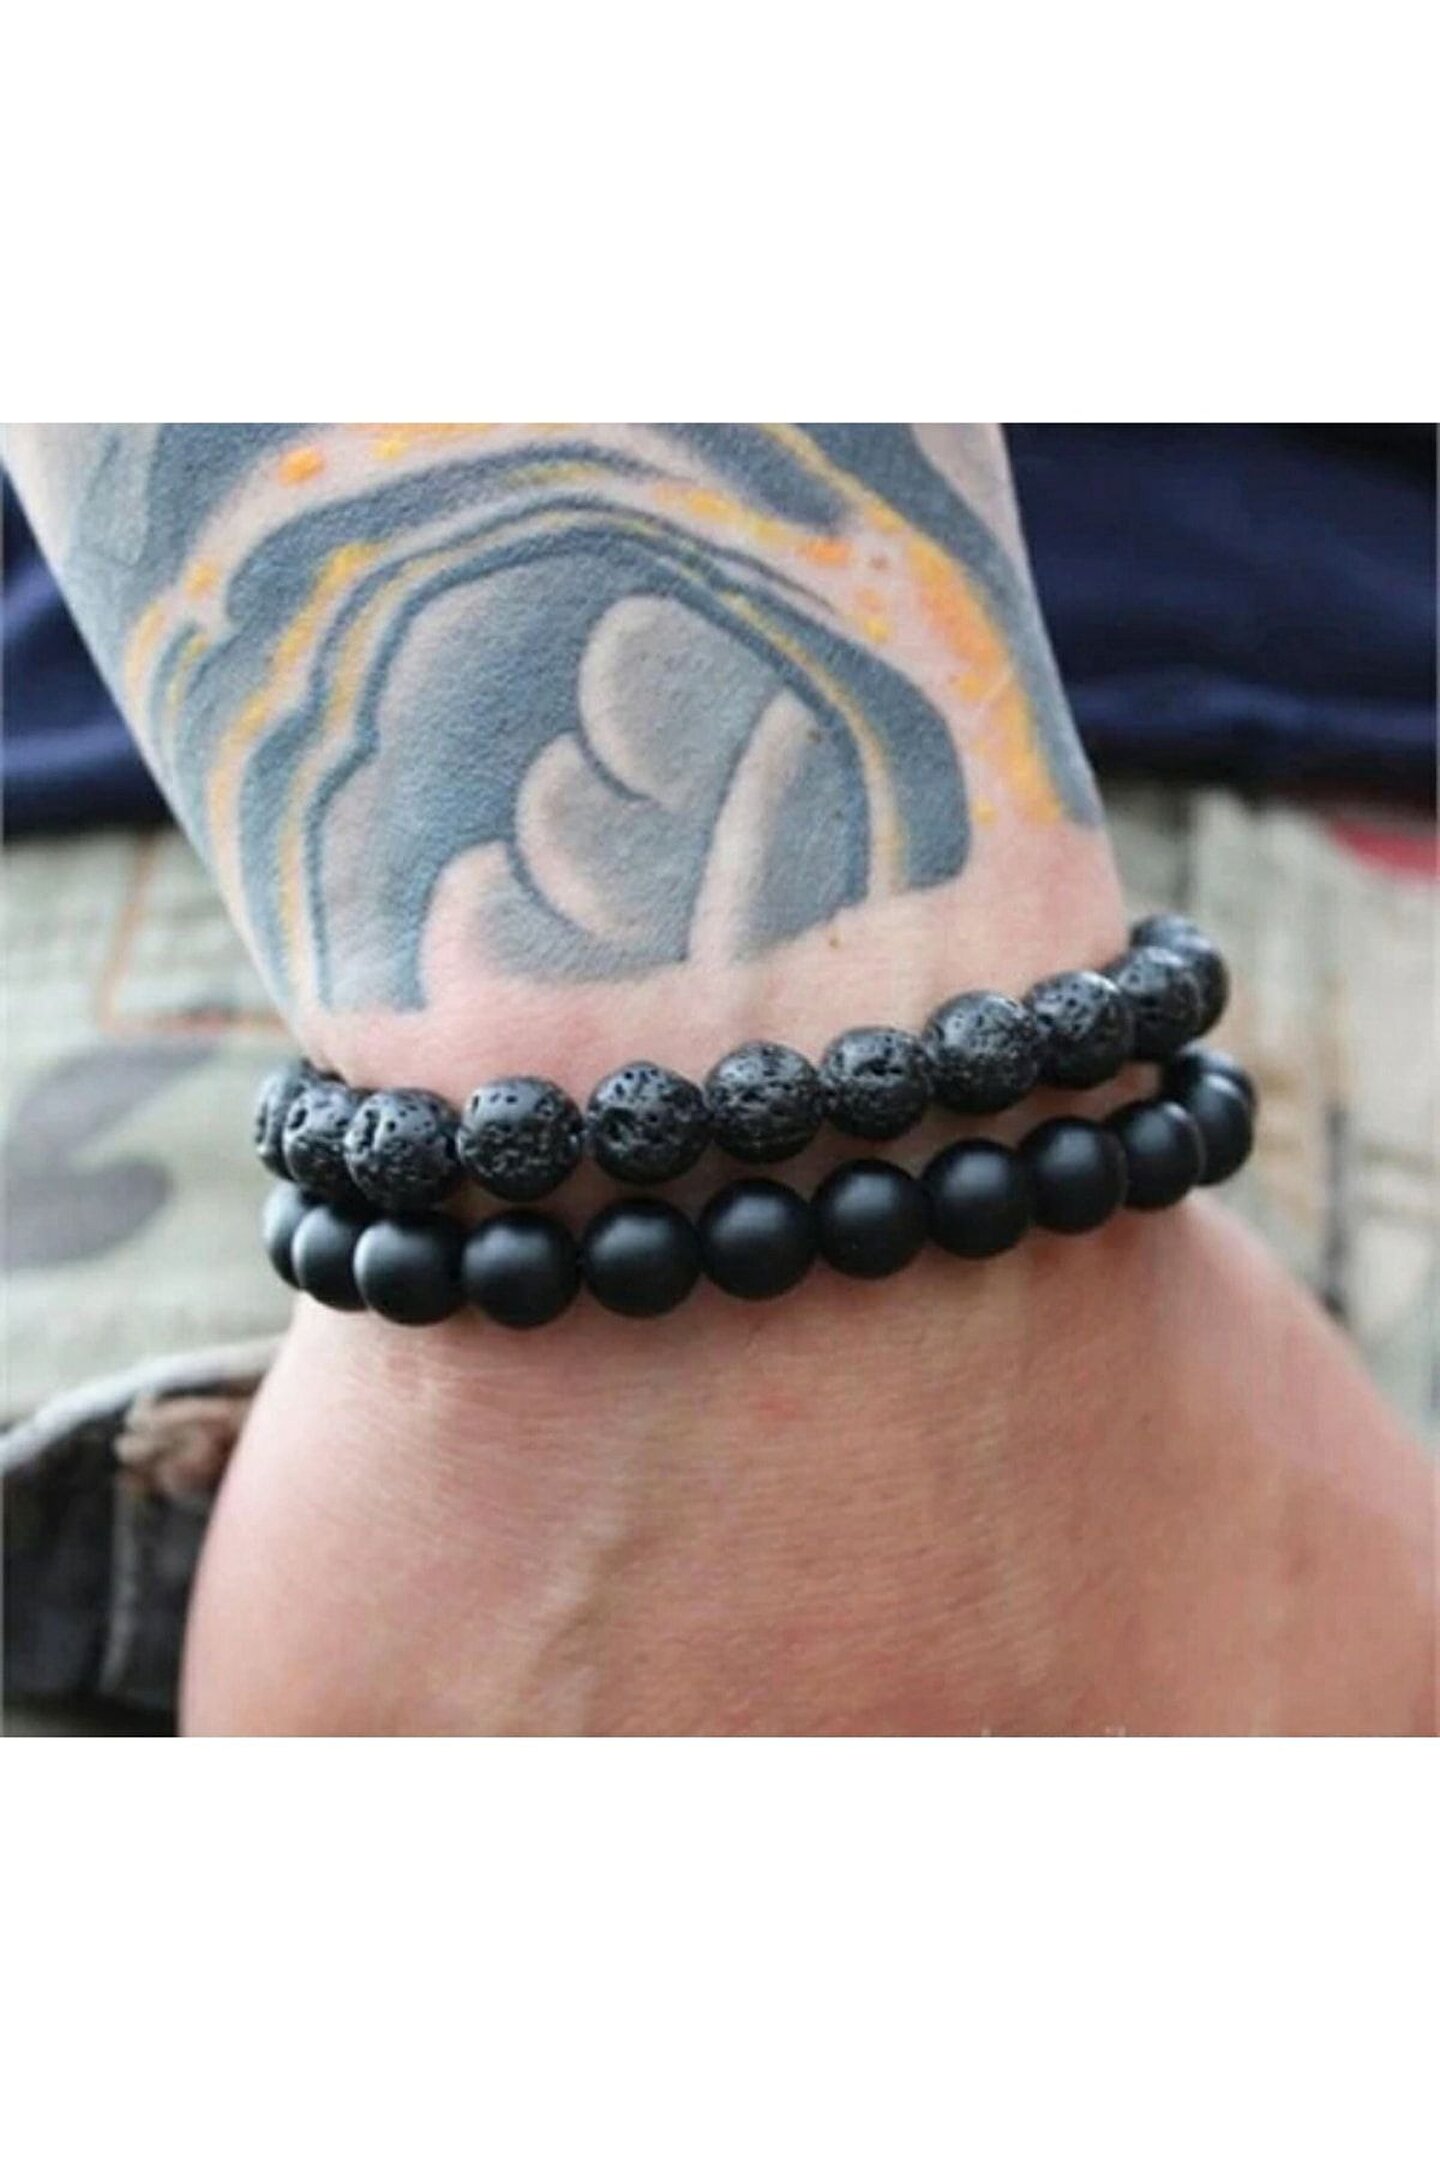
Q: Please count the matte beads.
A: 12